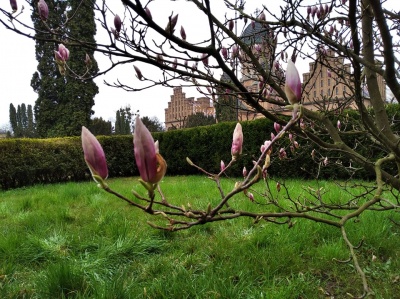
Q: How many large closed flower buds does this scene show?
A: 4